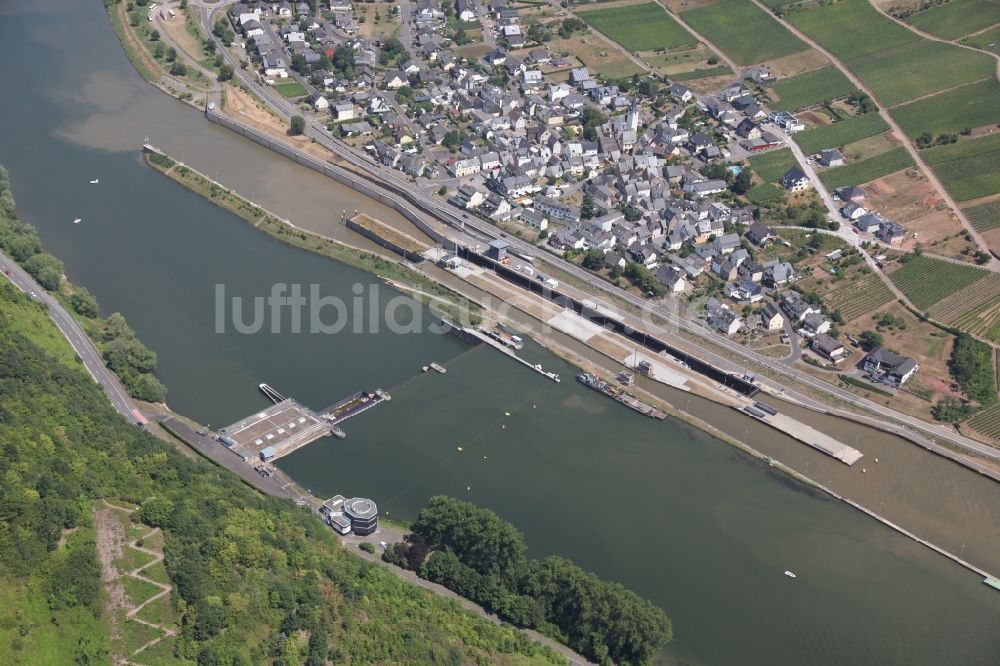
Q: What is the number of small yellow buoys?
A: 8